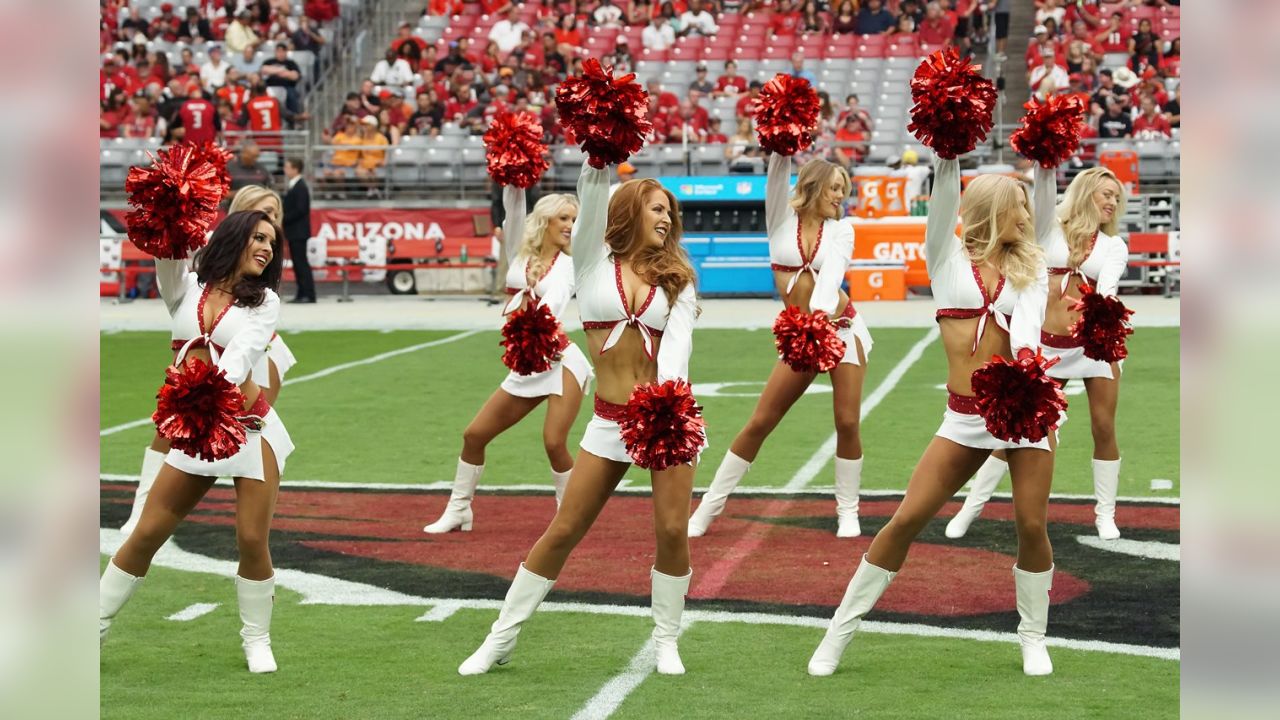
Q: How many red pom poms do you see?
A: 13